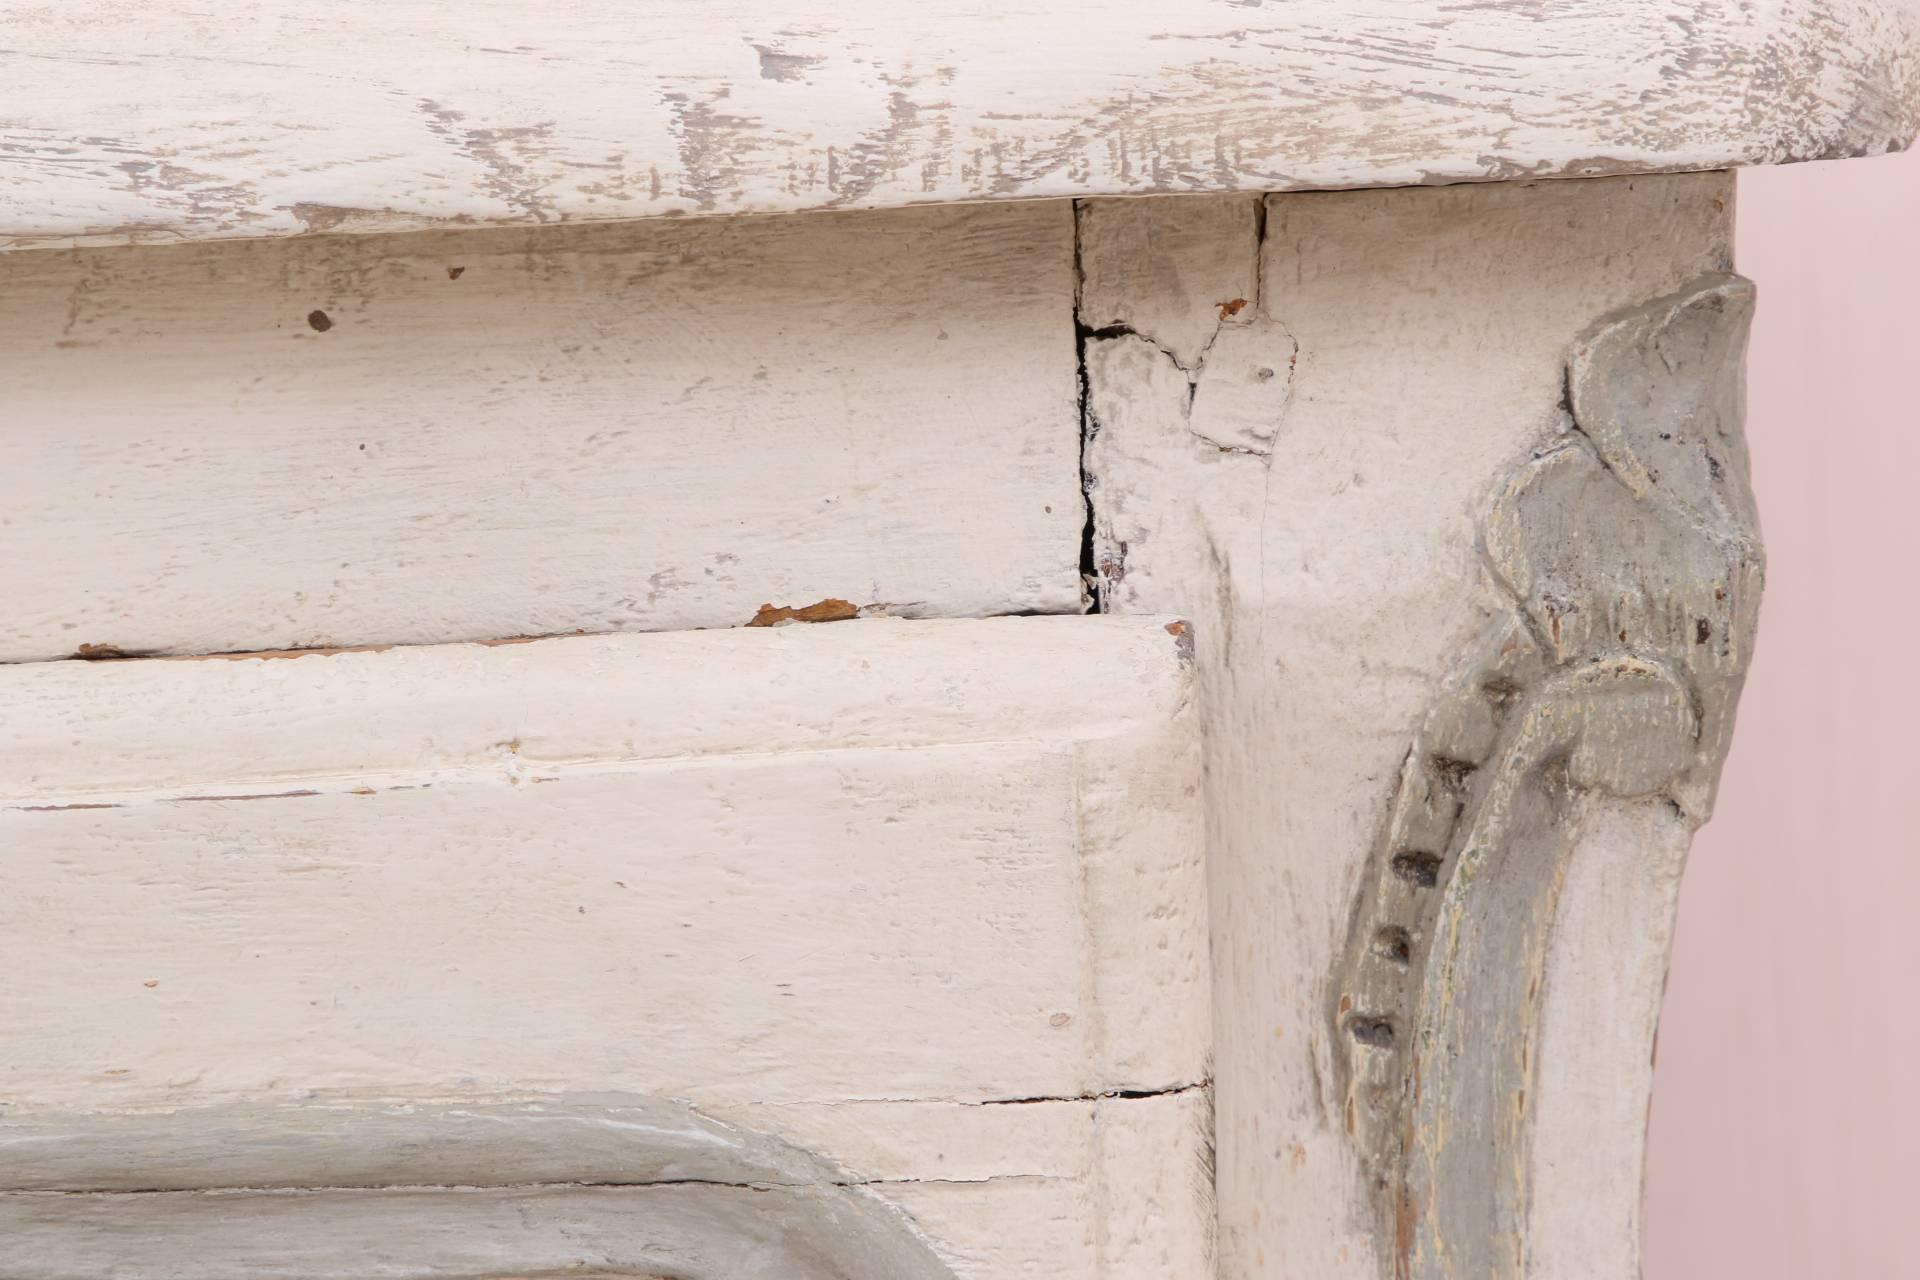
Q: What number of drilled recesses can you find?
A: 5